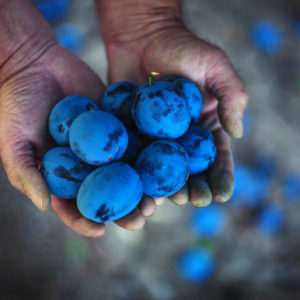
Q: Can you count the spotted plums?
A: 9